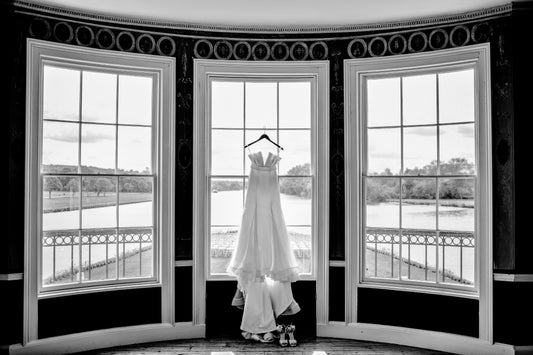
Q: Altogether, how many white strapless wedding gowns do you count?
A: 1